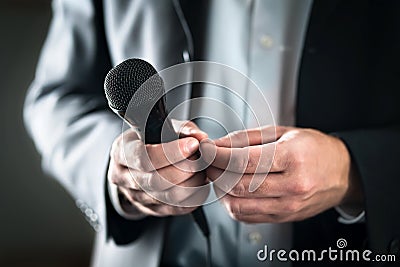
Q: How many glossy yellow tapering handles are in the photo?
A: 0